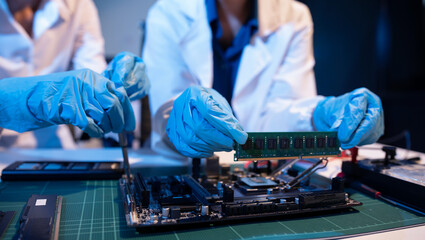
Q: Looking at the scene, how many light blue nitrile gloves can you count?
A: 4